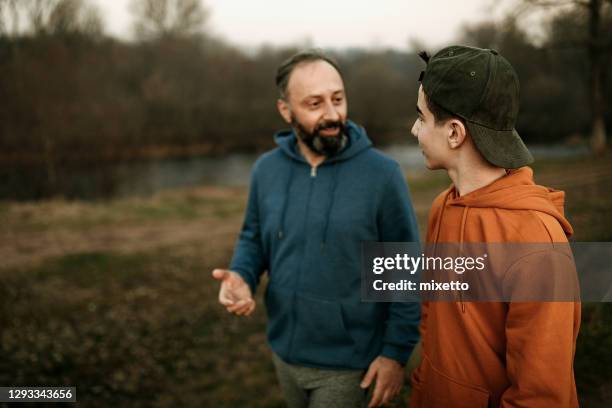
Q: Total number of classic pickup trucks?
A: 0